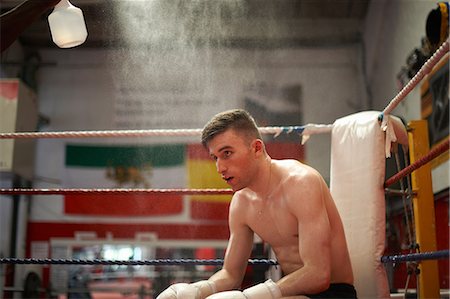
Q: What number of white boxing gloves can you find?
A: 2